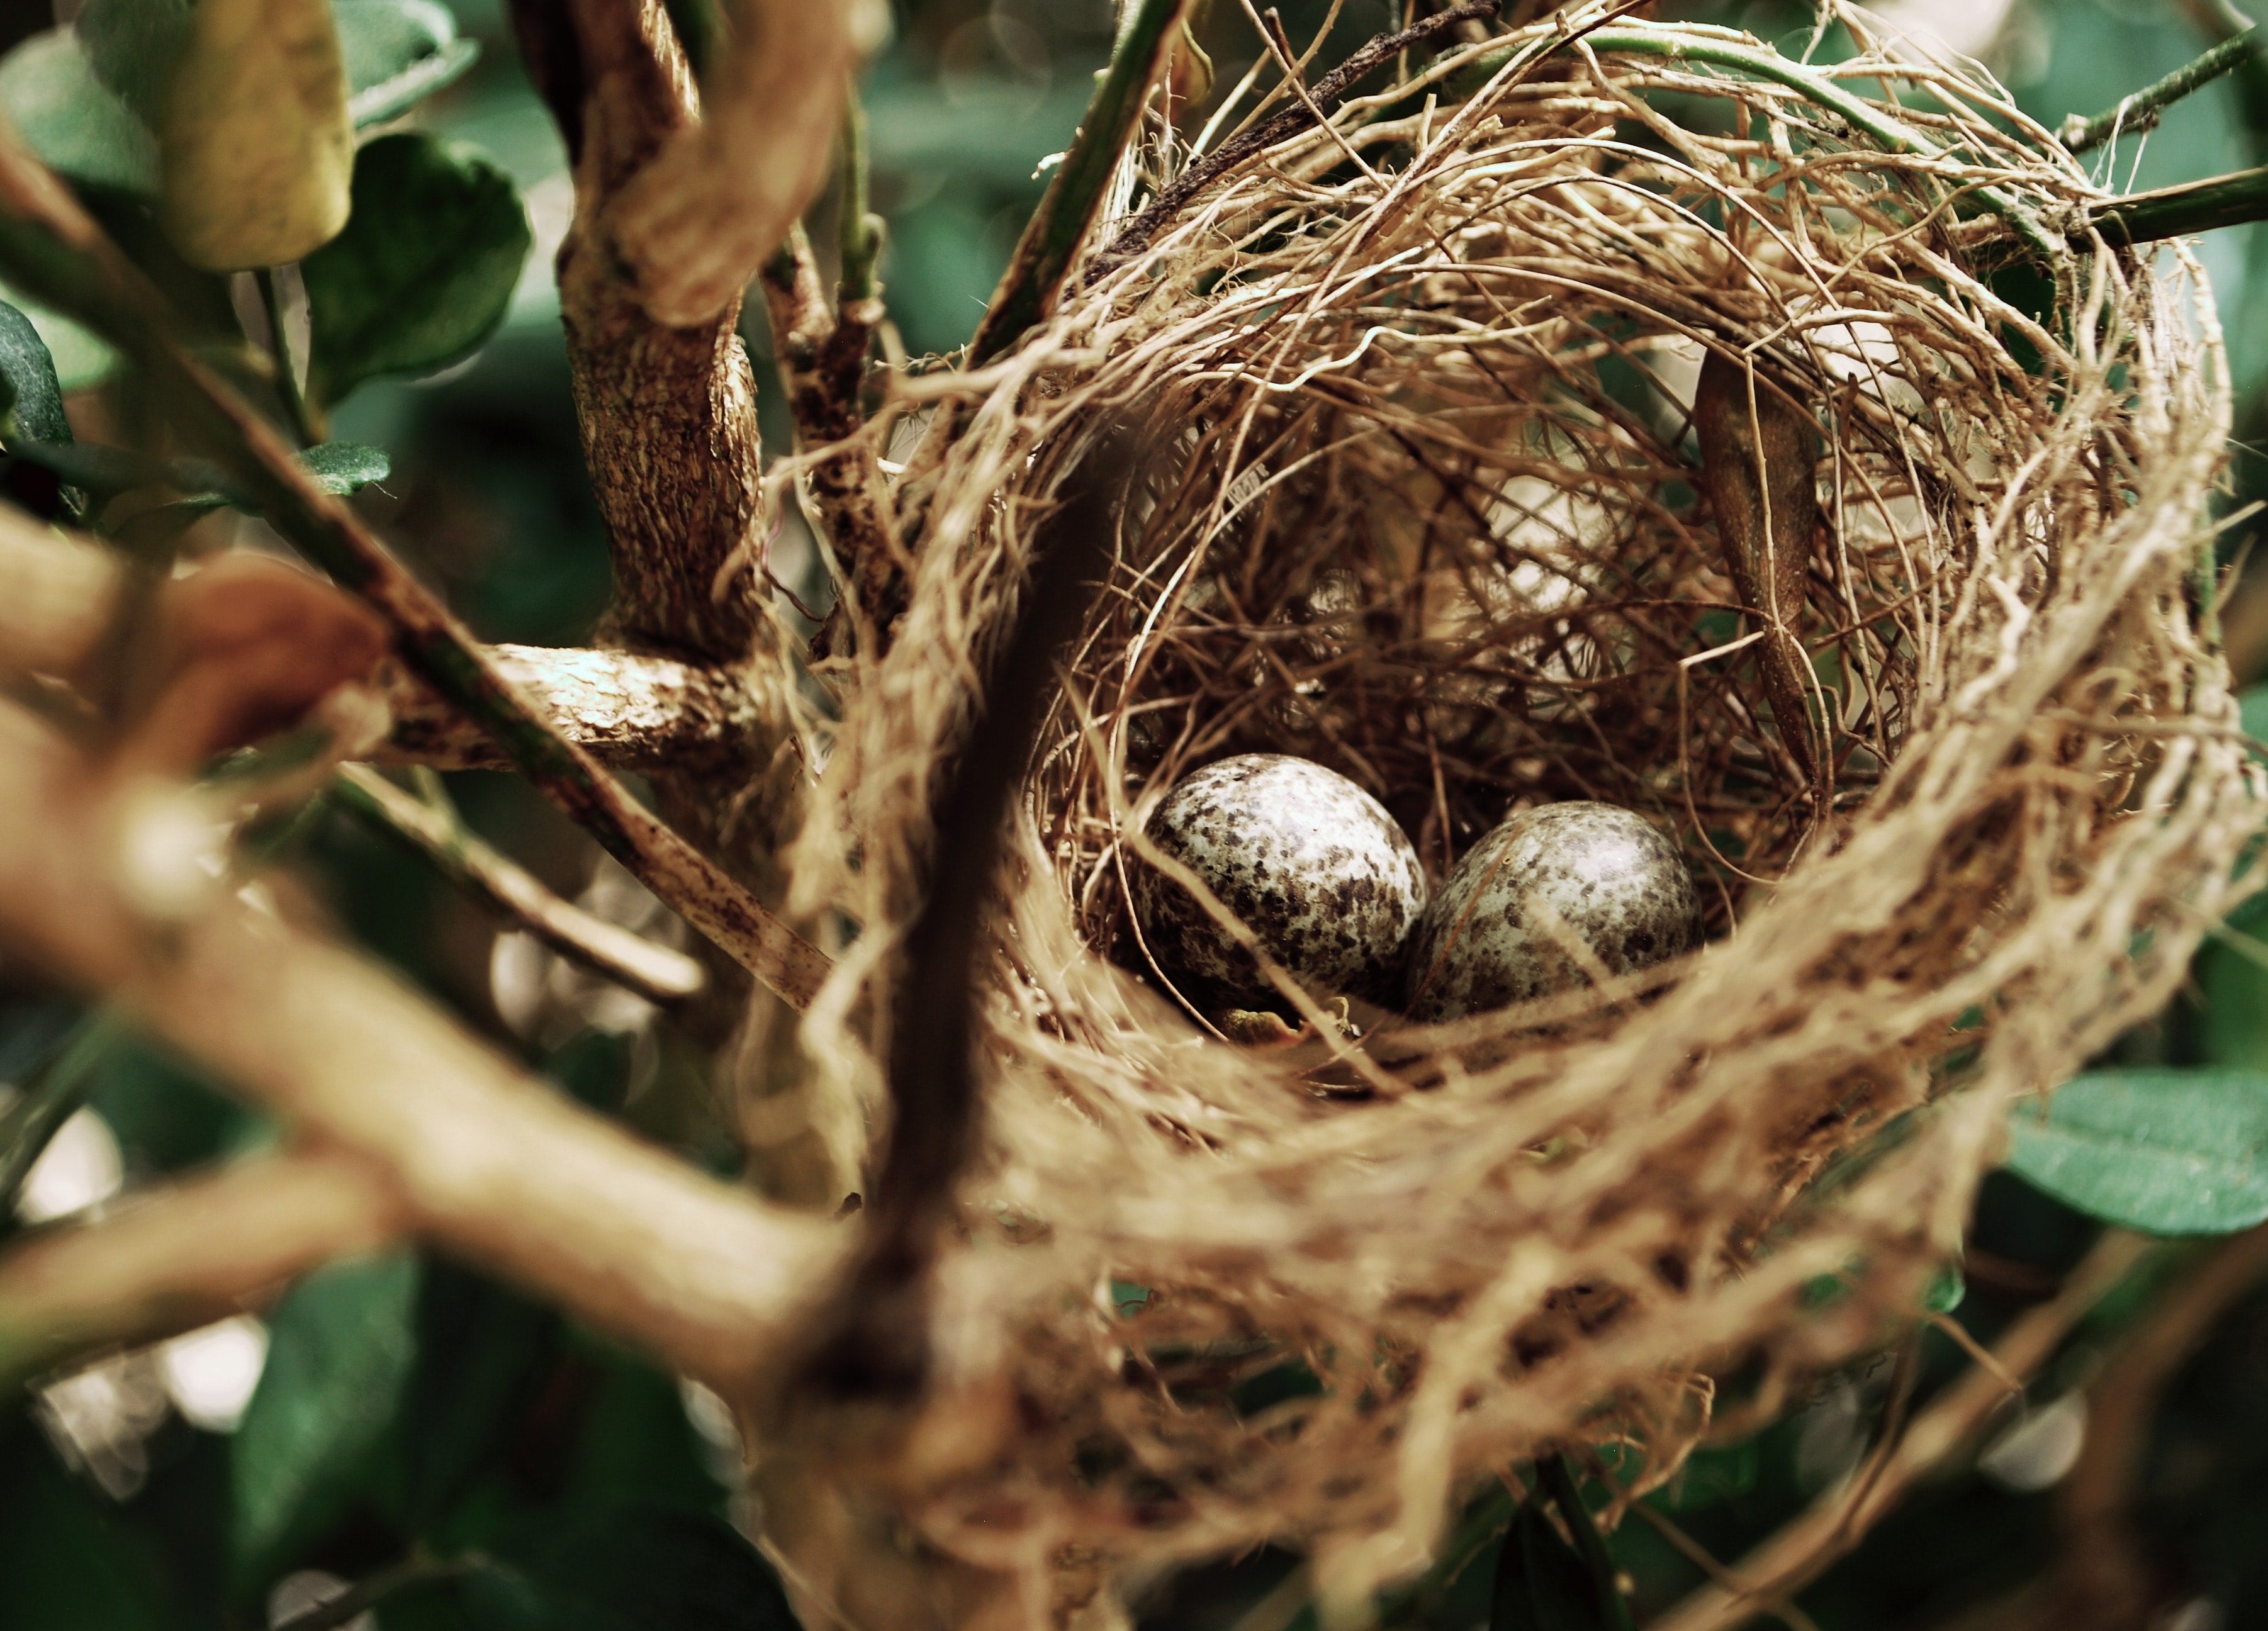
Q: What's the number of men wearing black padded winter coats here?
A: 0